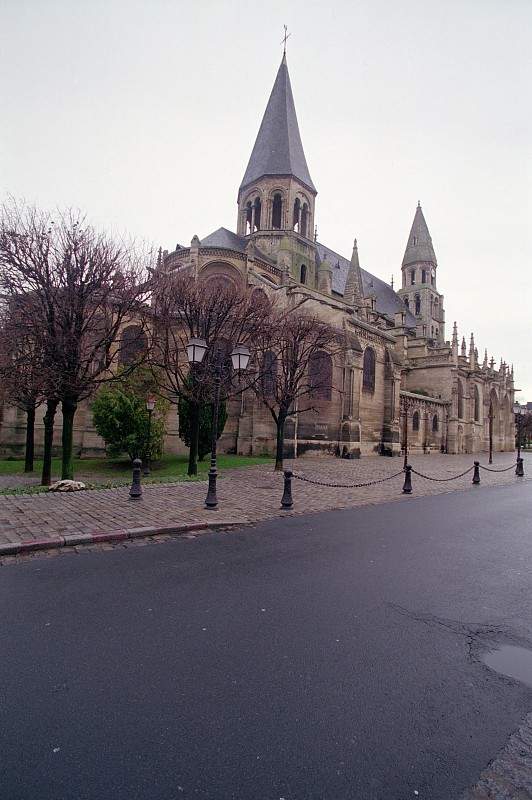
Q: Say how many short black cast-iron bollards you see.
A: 5